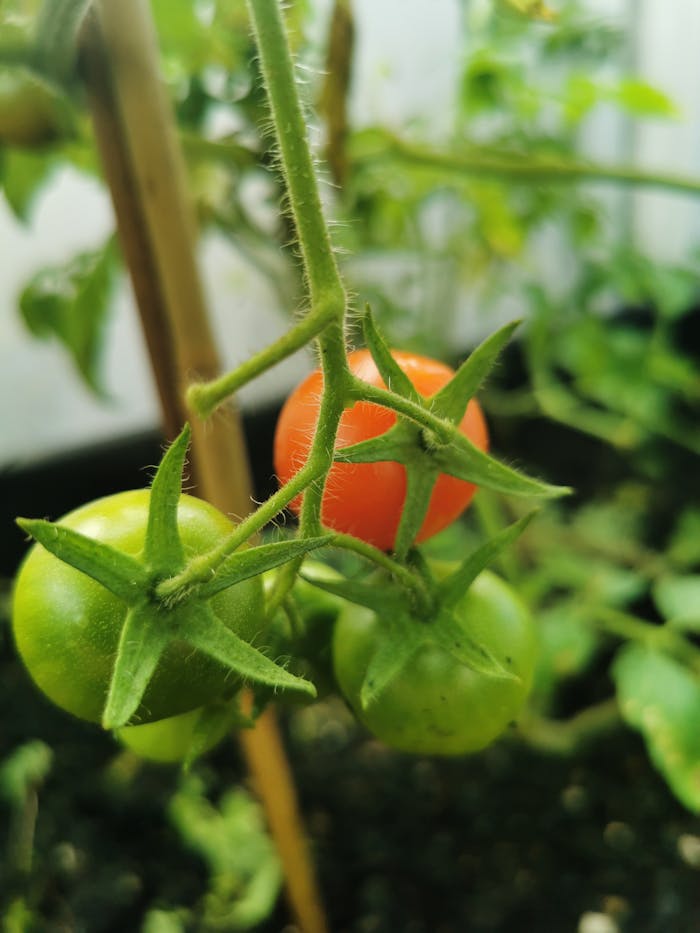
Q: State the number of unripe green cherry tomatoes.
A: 4